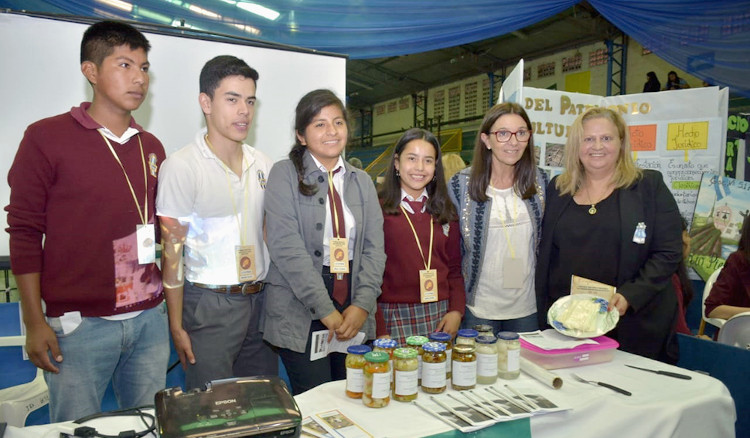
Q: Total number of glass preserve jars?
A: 12